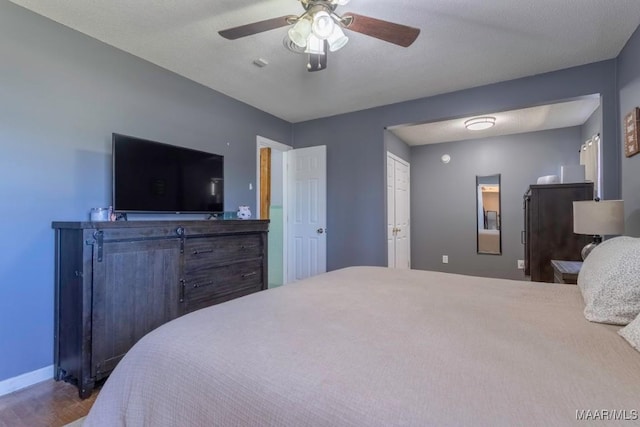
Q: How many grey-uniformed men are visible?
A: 0